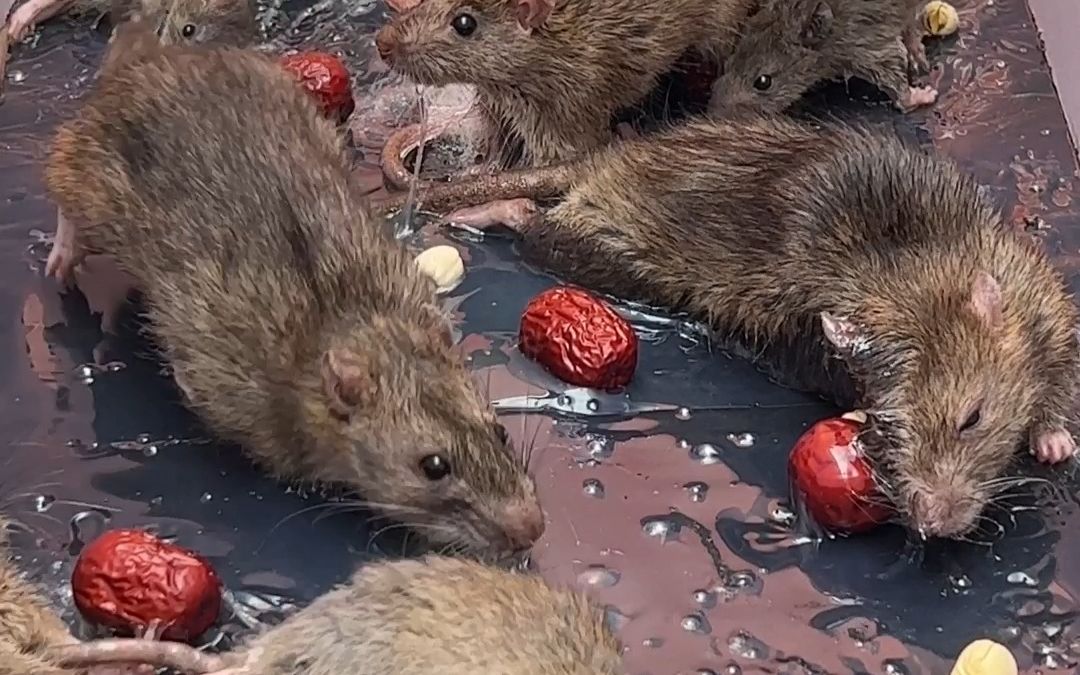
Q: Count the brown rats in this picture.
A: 7